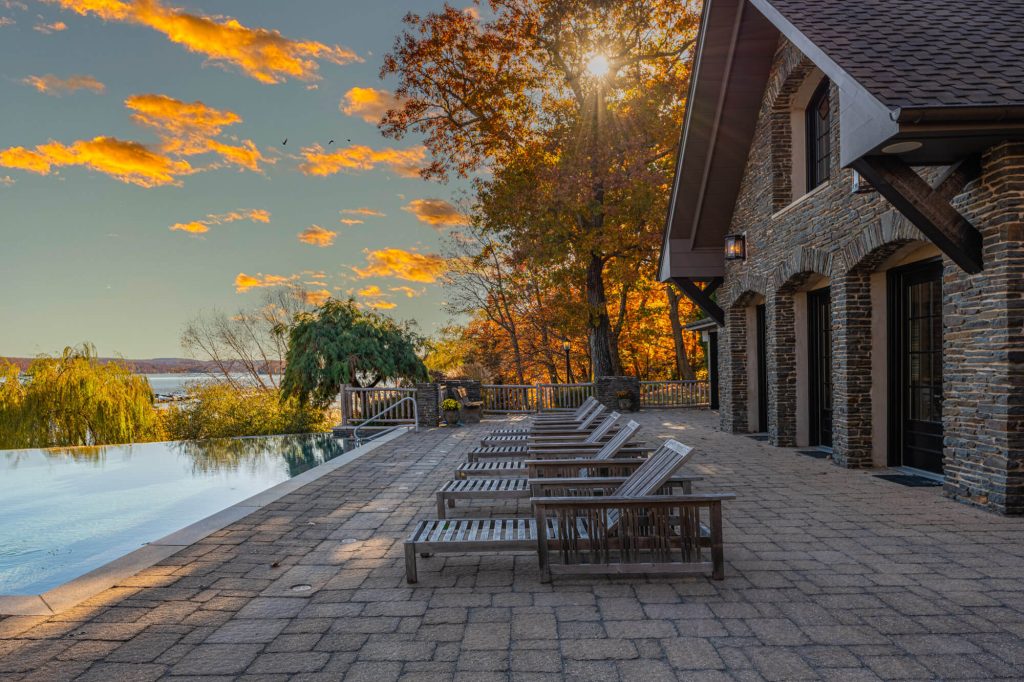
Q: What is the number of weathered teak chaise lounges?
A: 6